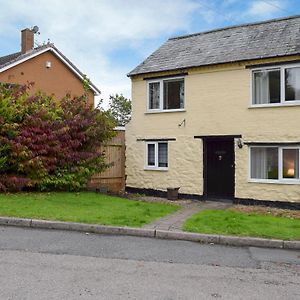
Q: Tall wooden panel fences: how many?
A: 1